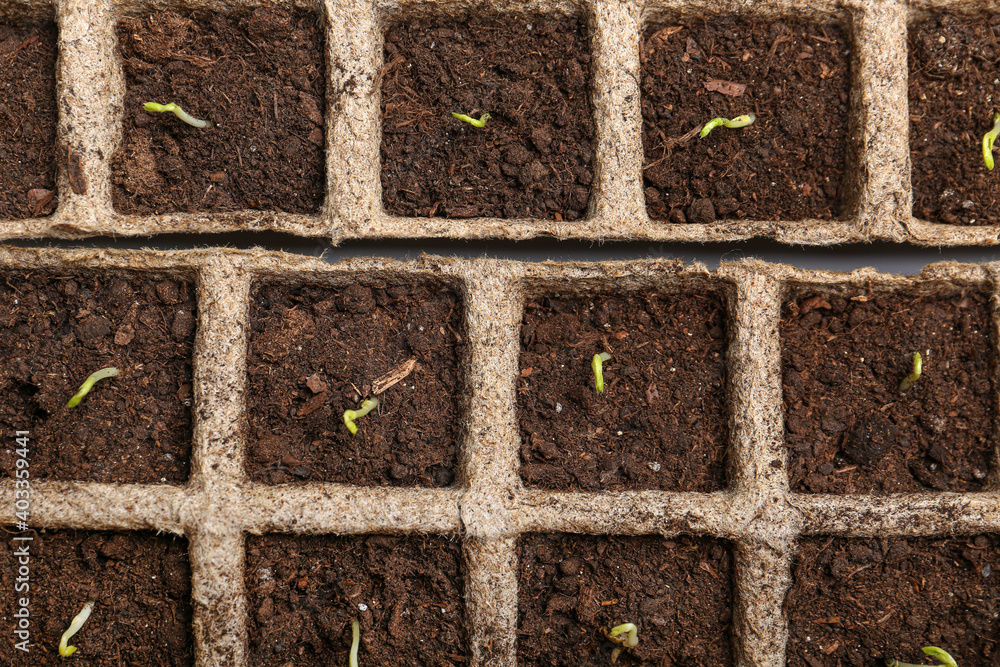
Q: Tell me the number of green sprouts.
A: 12